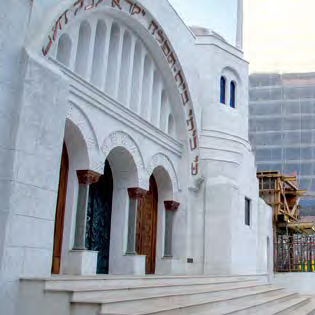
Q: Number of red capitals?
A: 3